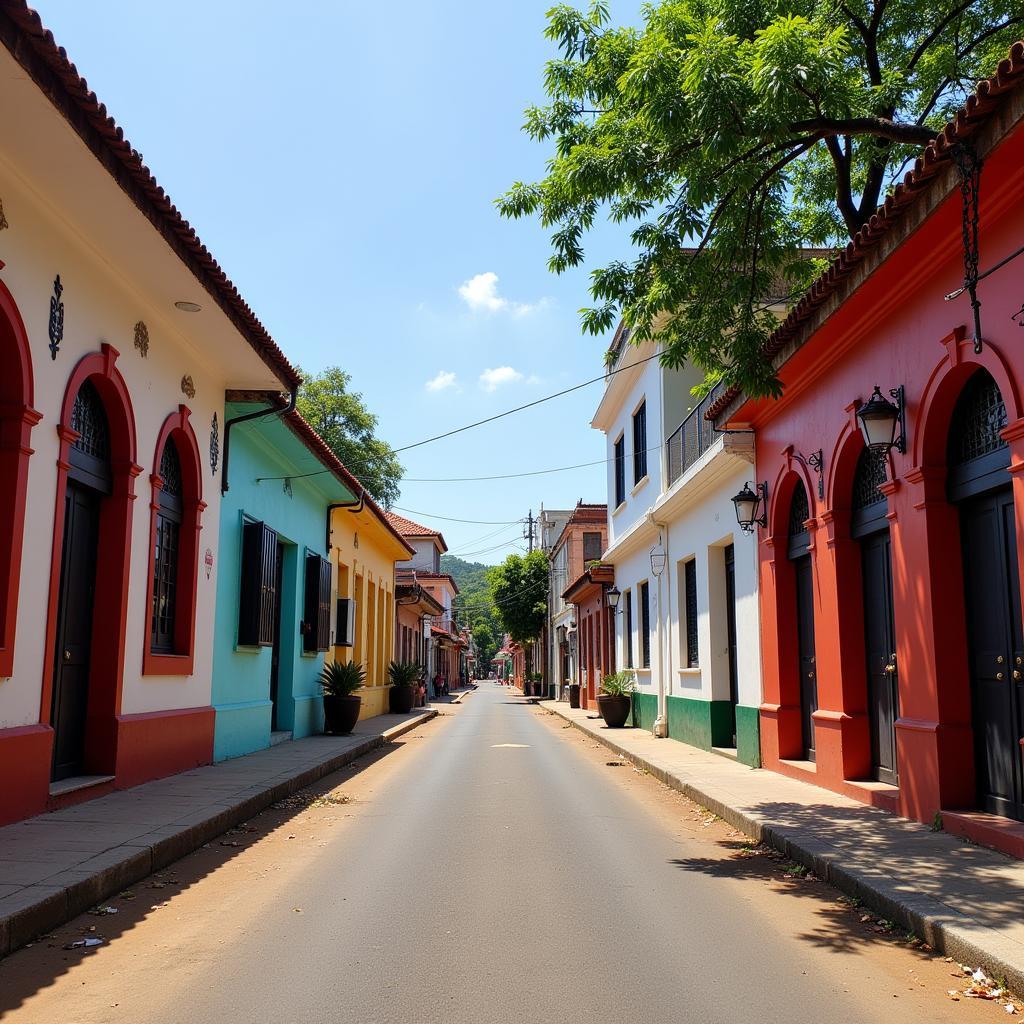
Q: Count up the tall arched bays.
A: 6